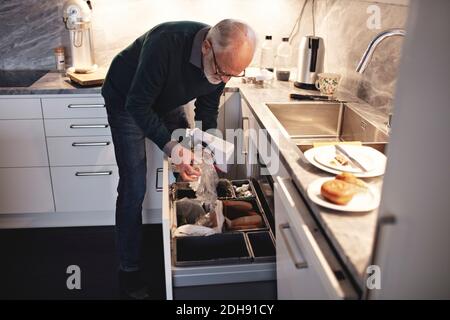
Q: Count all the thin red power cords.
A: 0